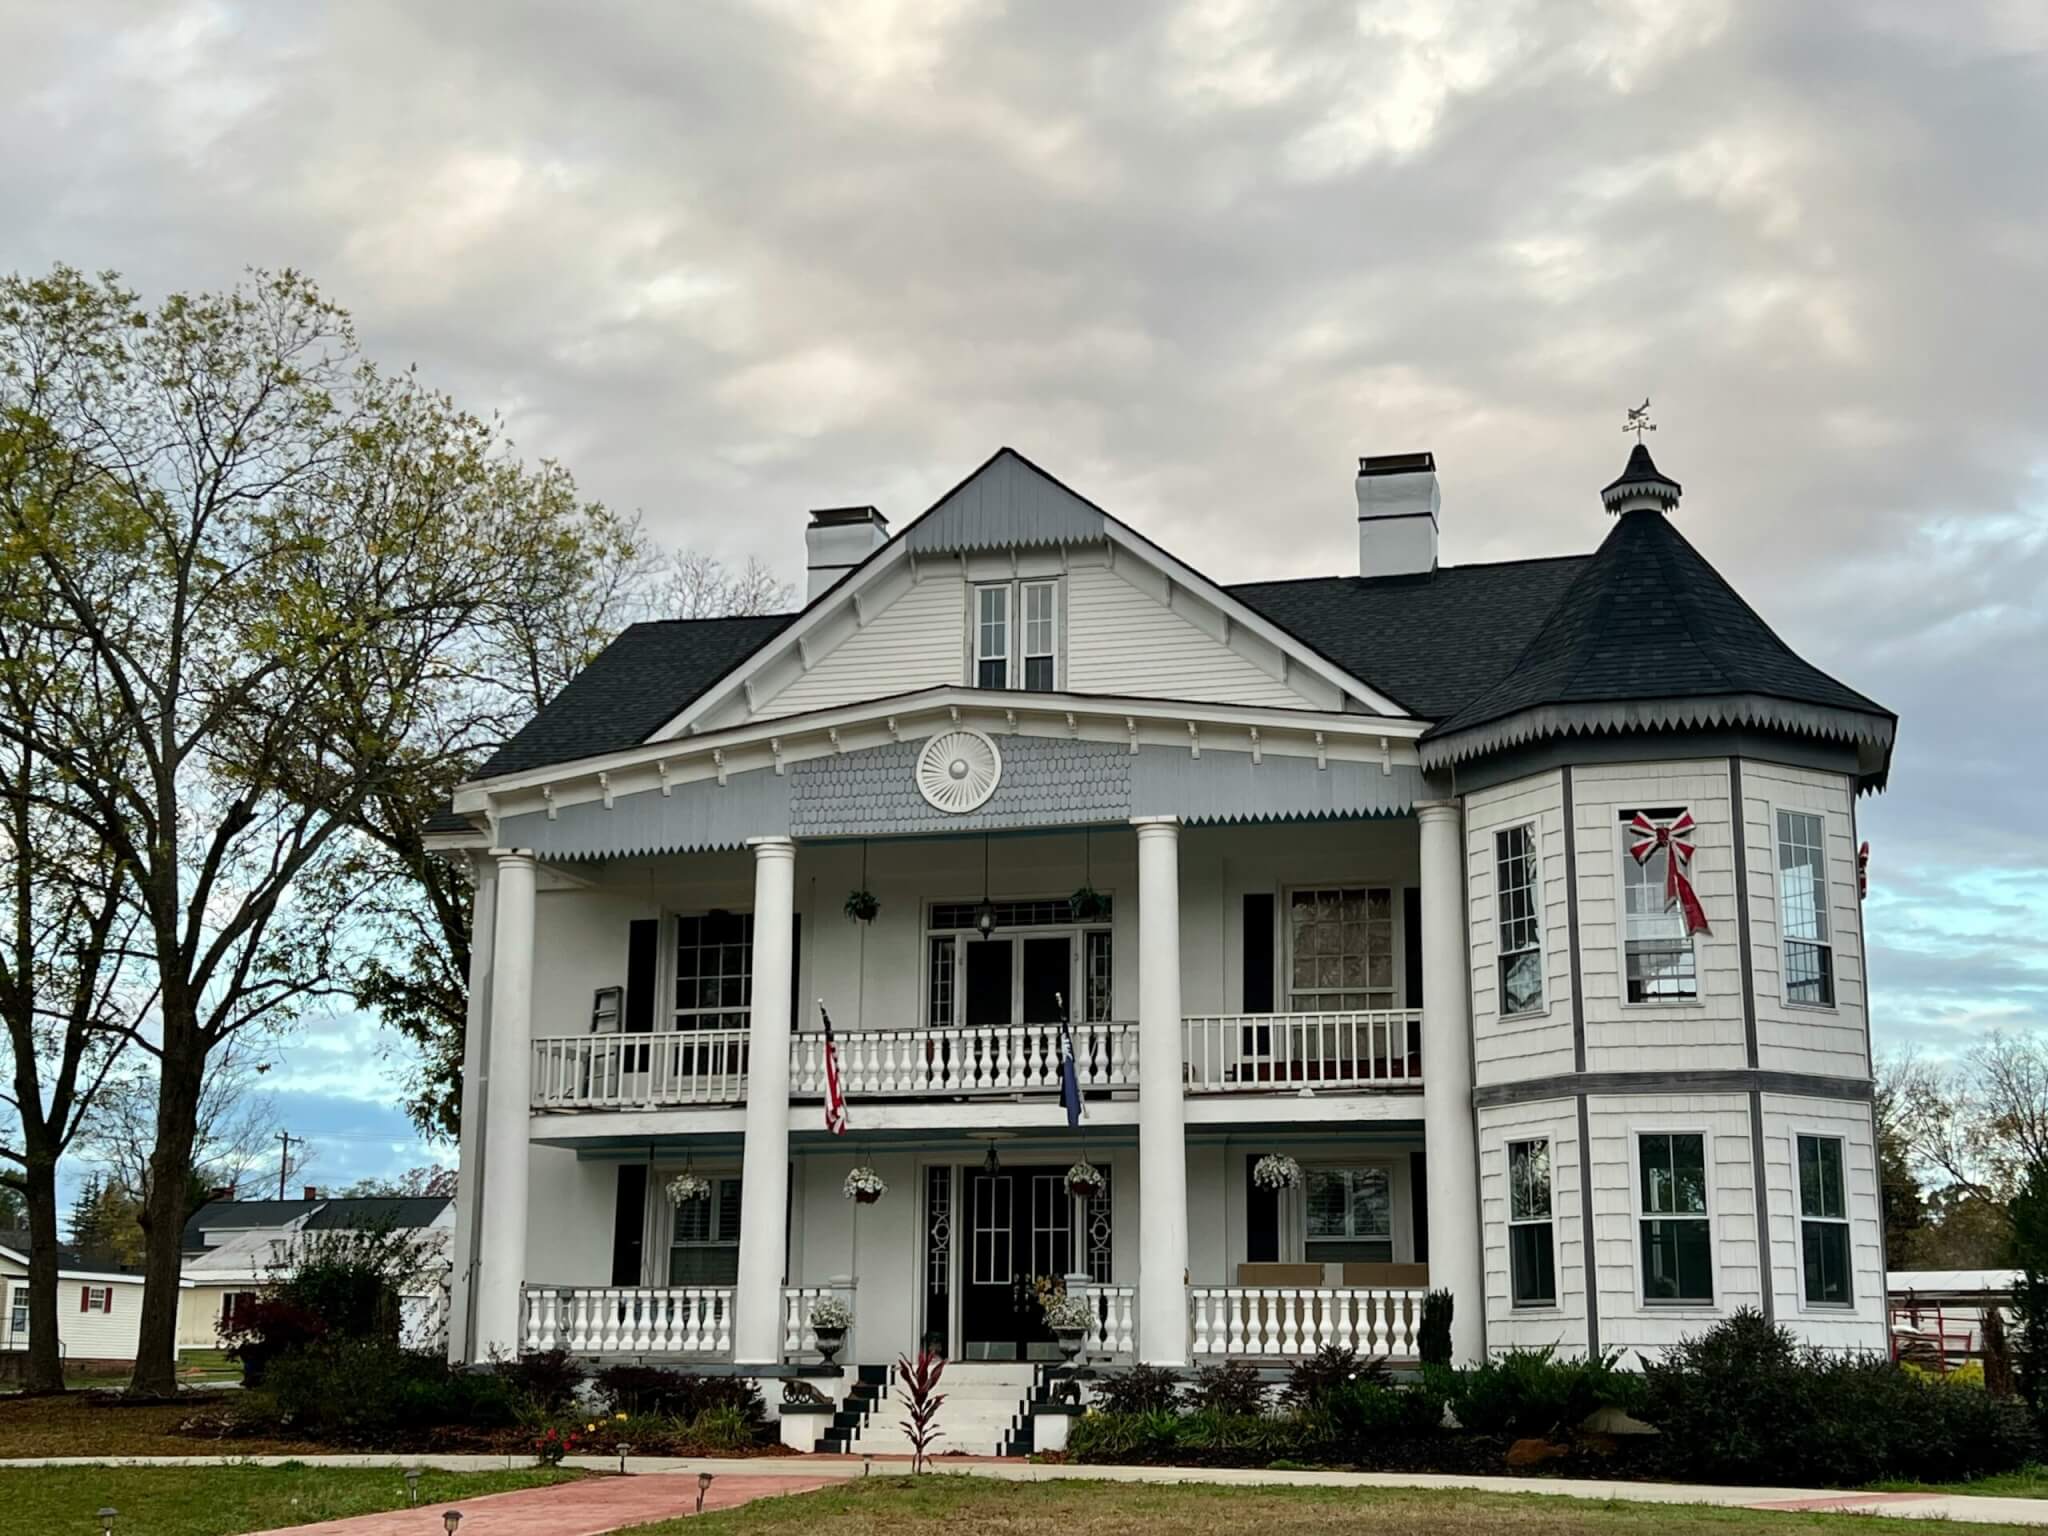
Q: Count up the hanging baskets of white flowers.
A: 4